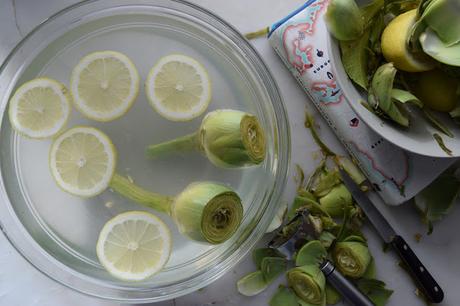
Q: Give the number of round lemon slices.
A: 5